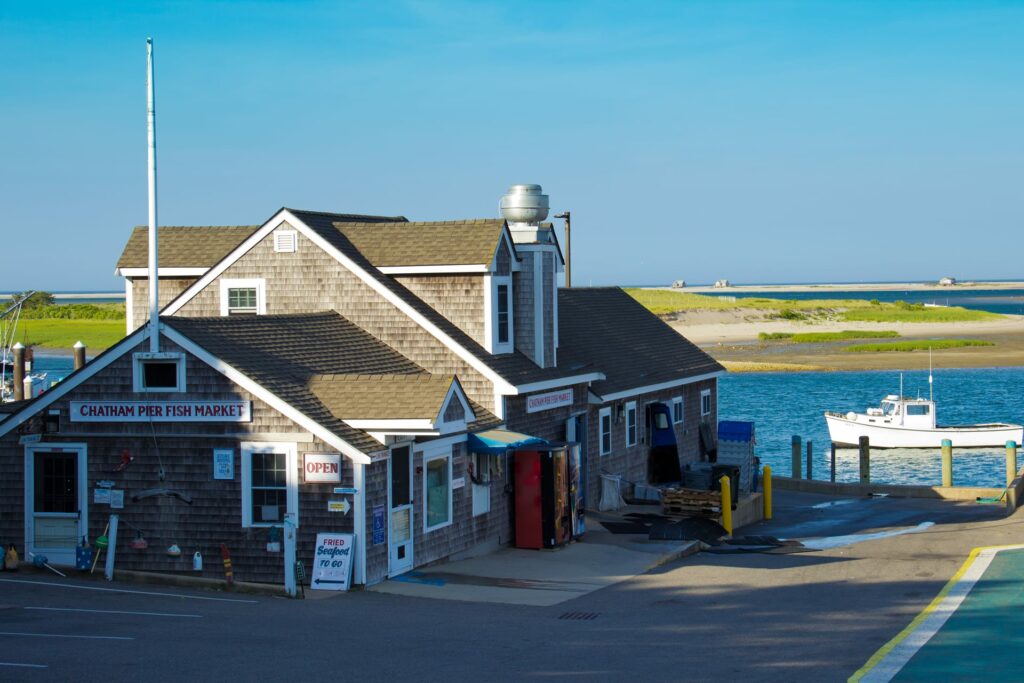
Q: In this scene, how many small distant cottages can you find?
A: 3